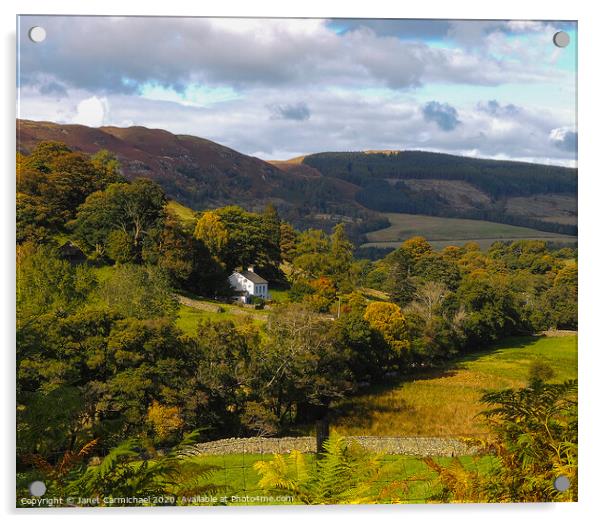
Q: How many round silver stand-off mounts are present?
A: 4